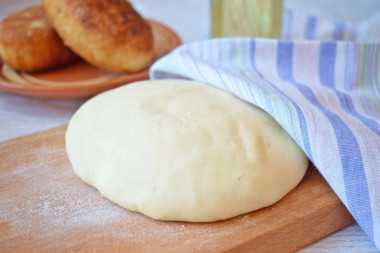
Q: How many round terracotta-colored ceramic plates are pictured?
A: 1